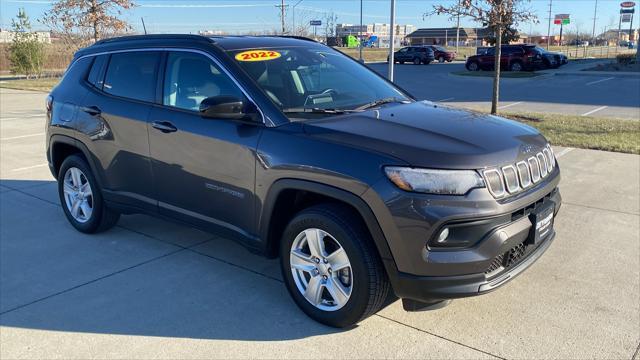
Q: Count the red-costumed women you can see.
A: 0